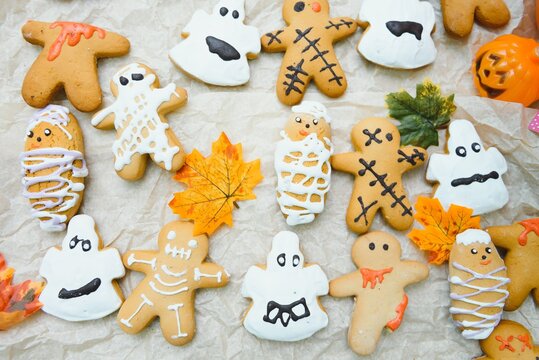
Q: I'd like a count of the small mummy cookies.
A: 3